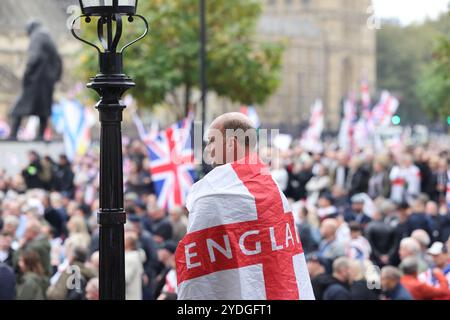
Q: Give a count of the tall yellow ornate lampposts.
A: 0